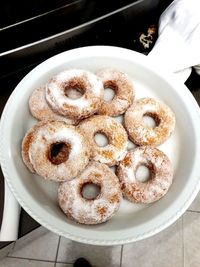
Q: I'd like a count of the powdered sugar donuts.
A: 9